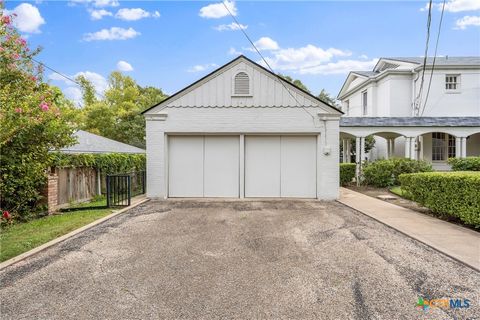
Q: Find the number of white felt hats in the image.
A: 0